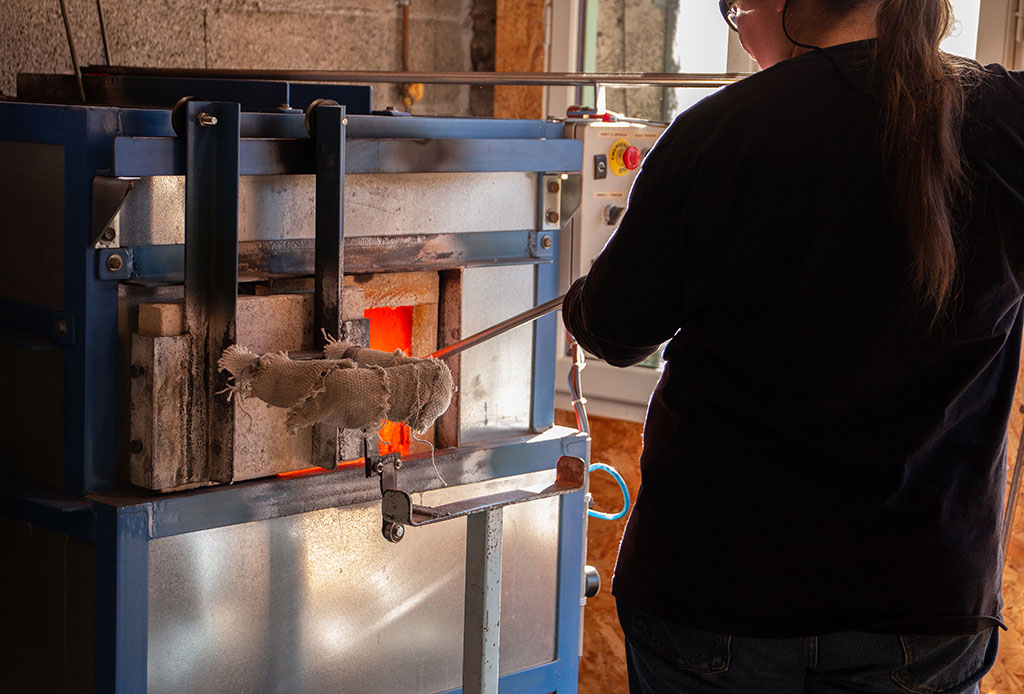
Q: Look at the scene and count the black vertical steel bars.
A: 2